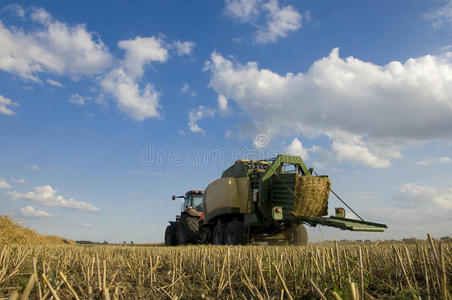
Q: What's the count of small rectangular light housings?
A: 2